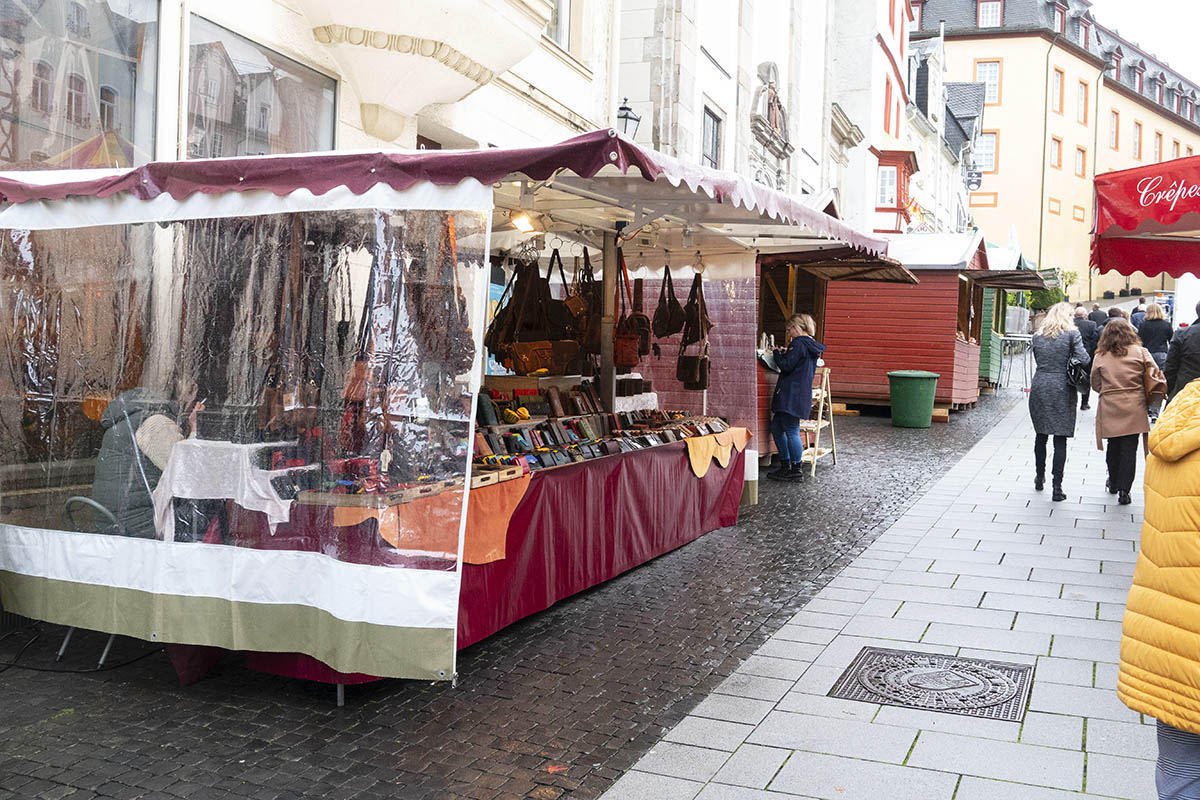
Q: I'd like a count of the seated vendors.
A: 1